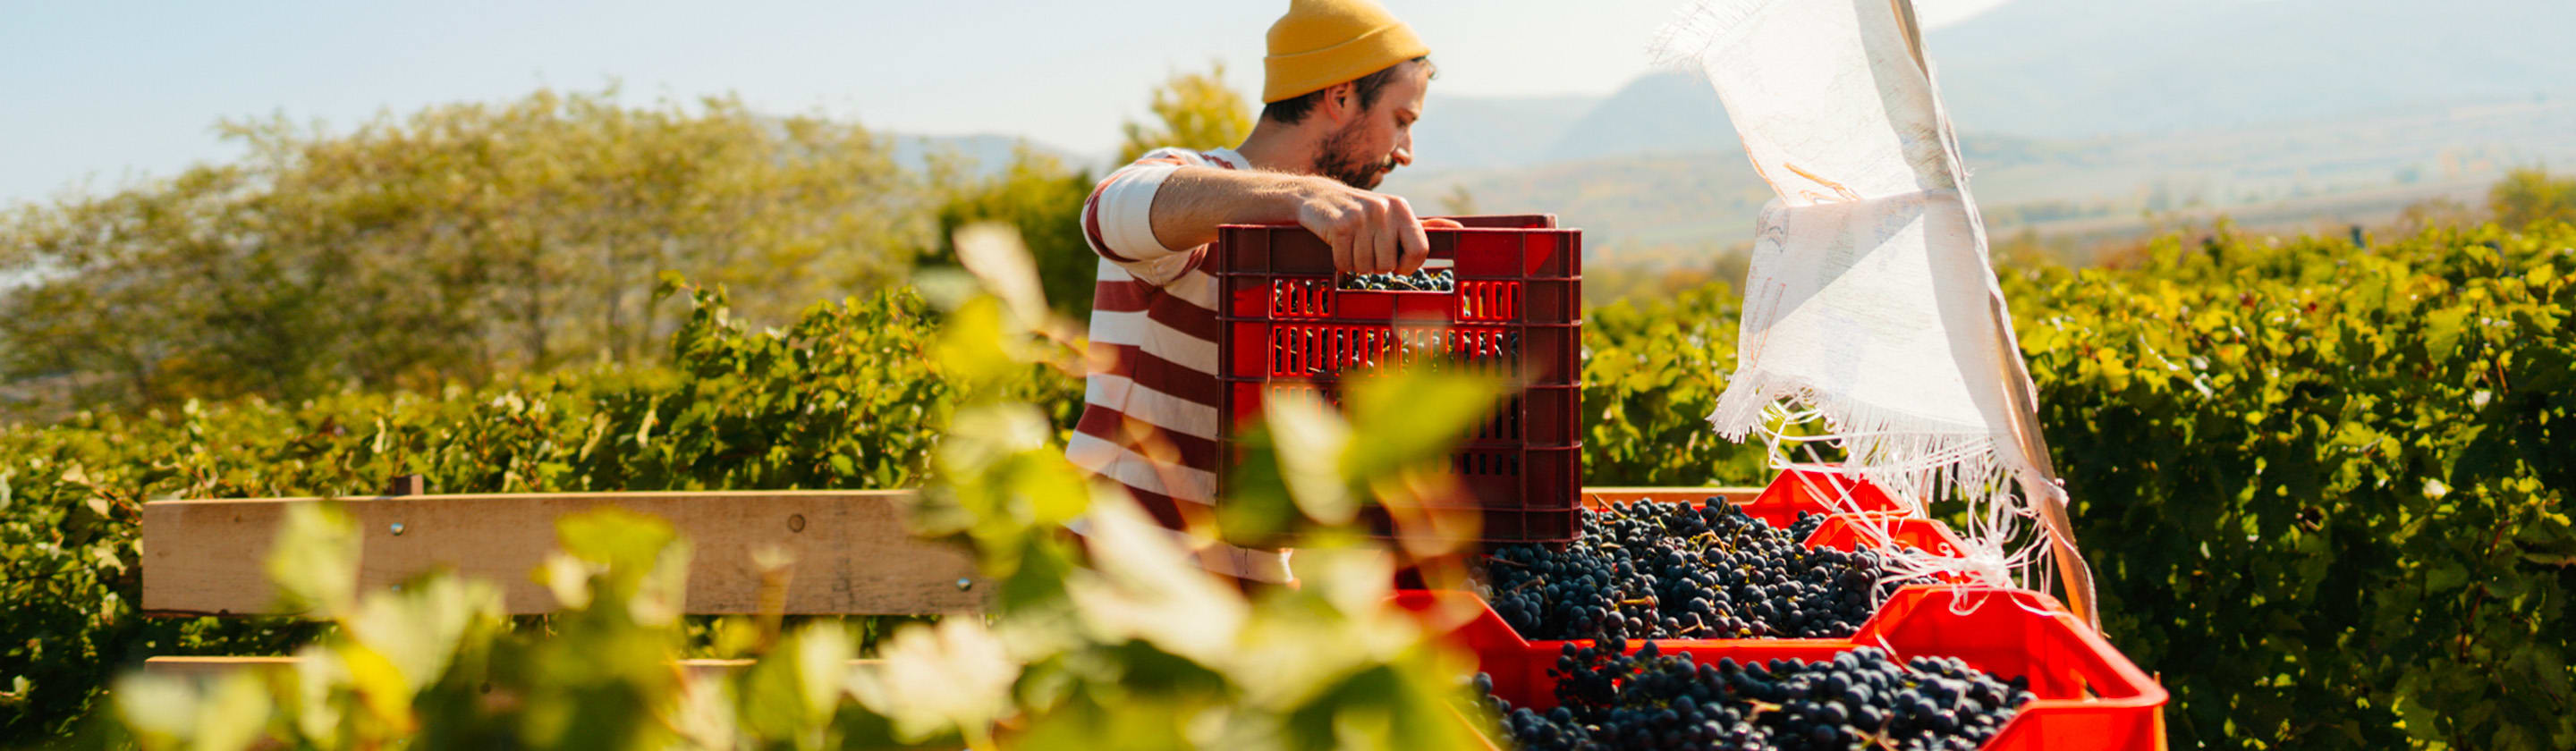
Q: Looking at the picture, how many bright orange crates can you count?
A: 3